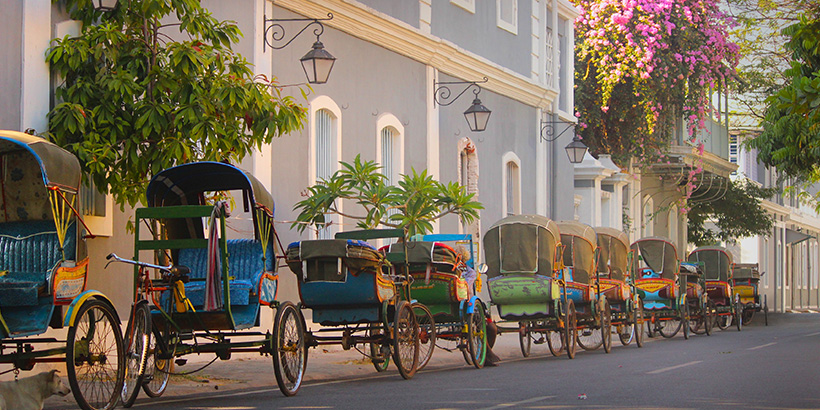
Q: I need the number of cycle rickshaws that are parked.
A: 11